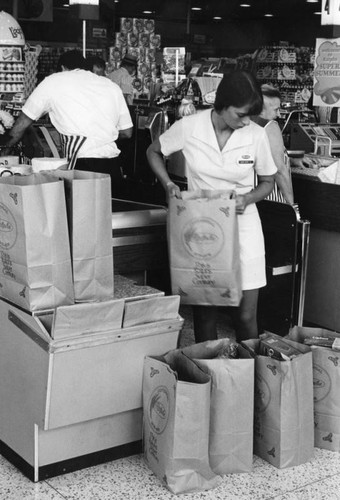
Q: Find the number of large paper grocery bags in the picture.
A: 7